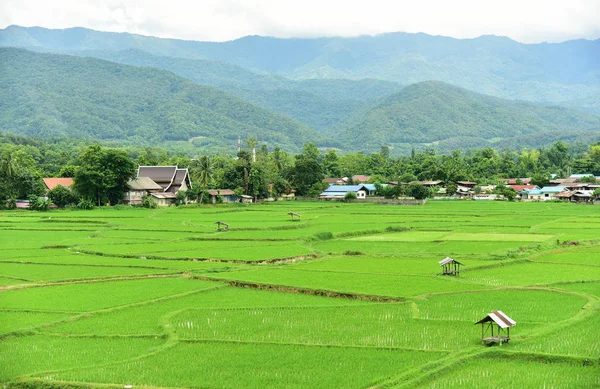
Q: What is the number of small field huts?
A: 4